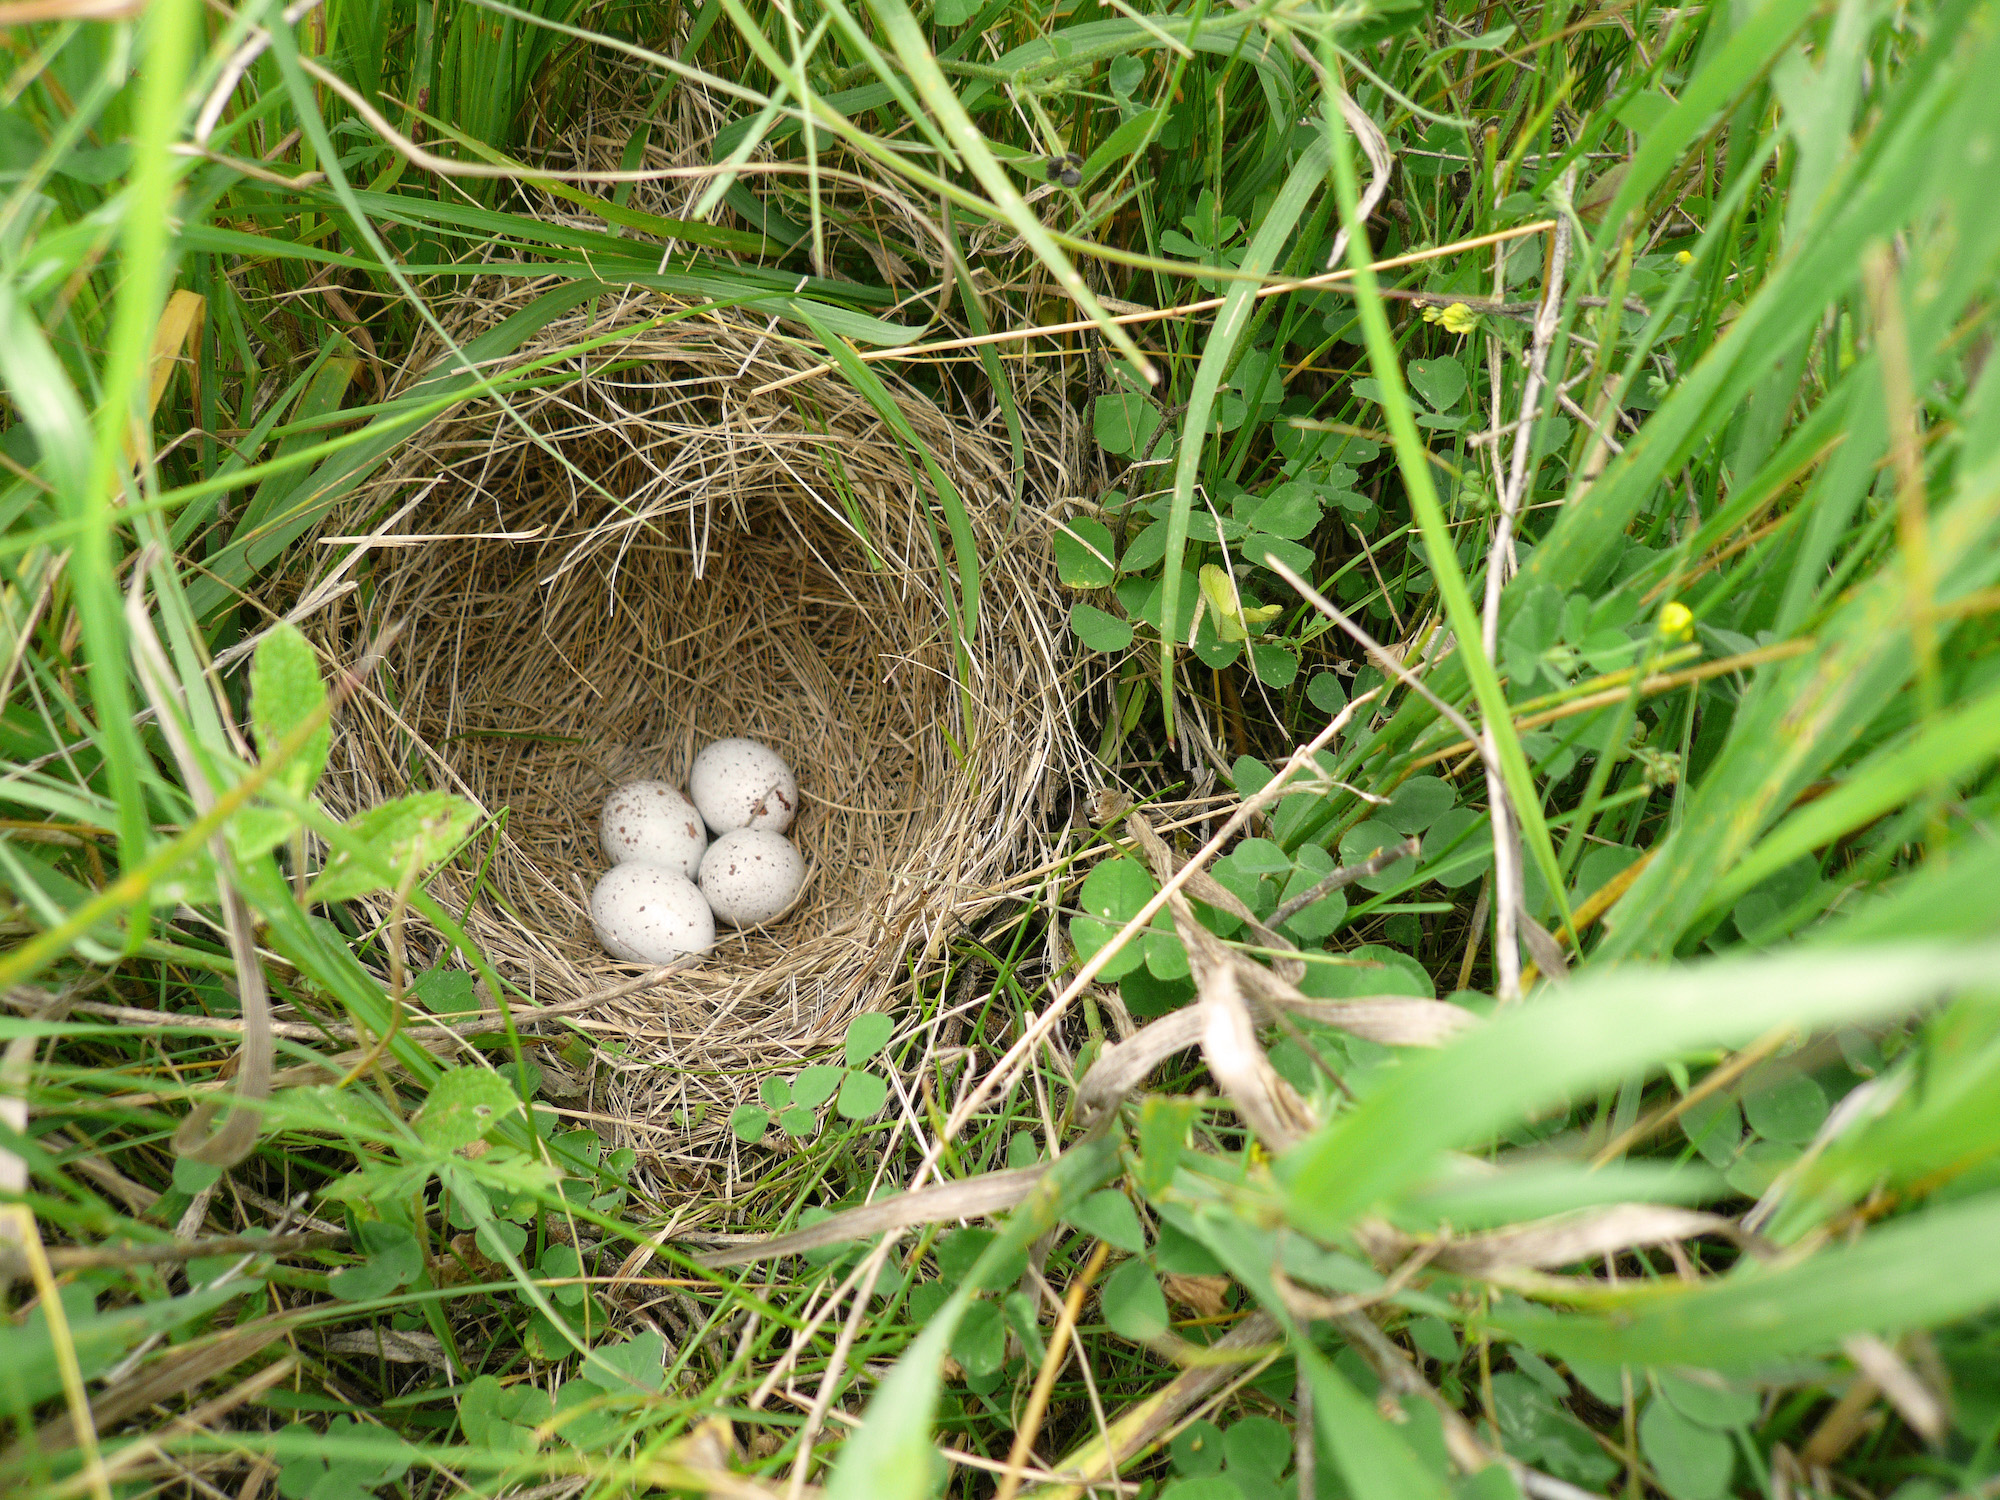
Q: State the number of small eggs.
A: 4